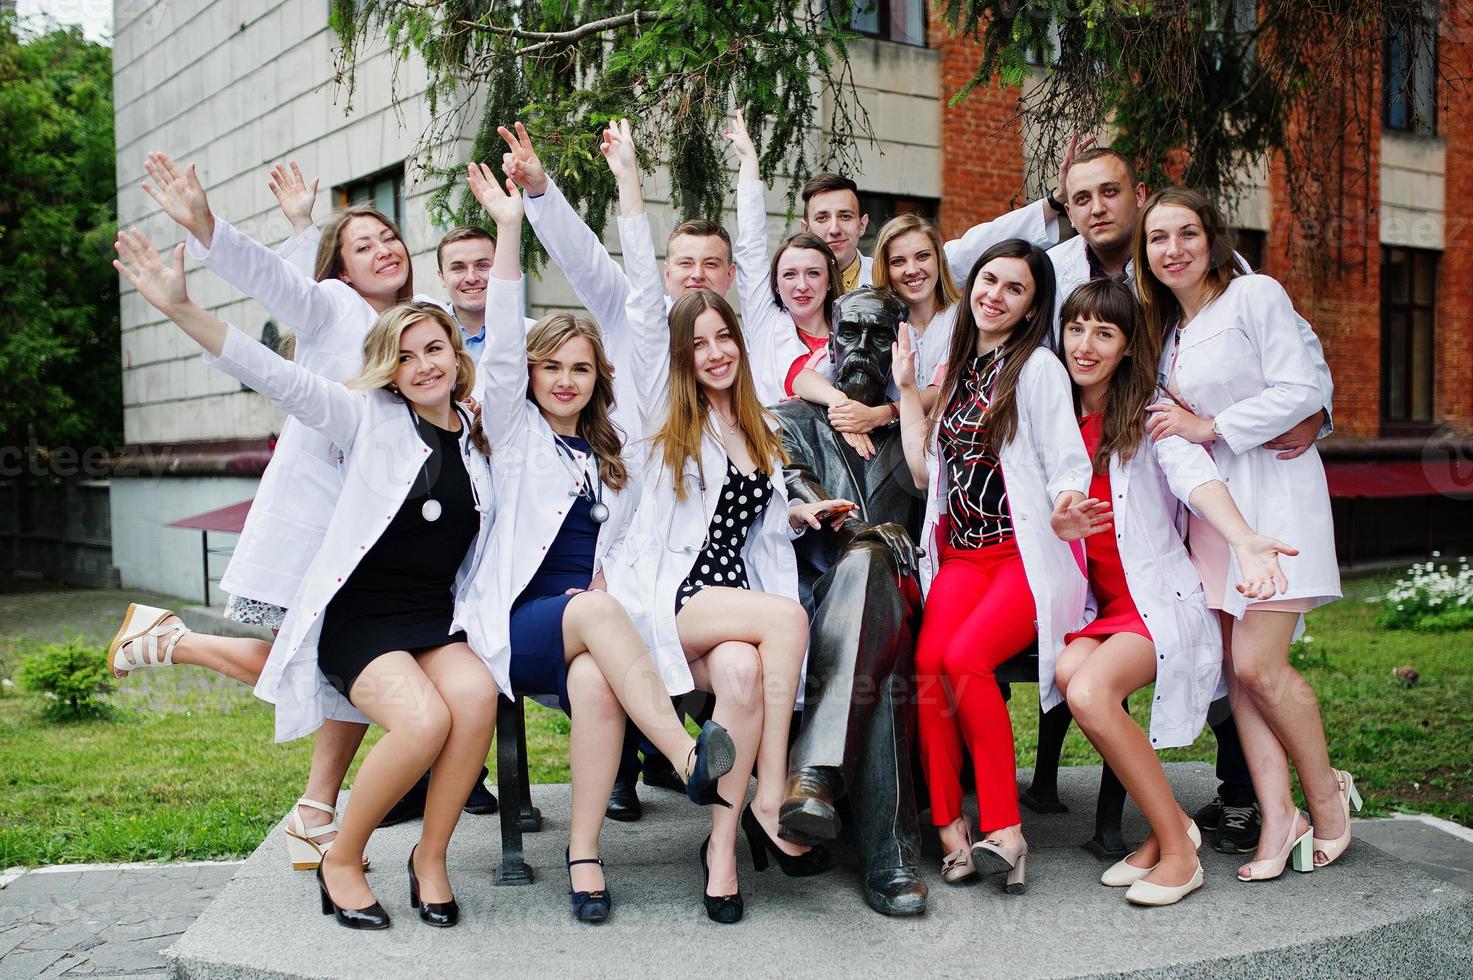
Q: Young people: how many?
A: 13